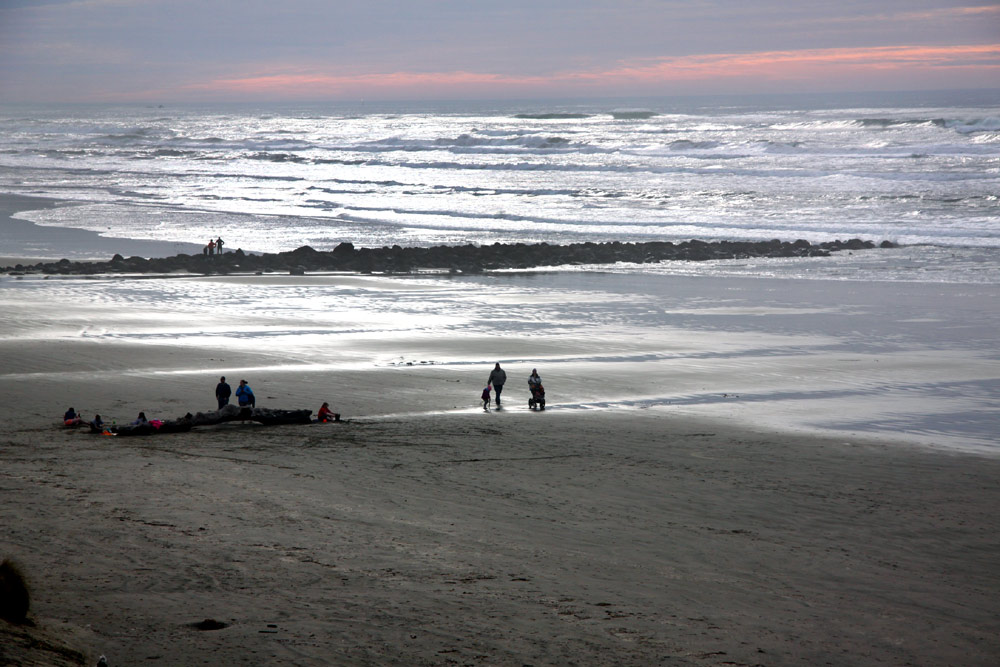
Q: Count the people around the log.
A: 6